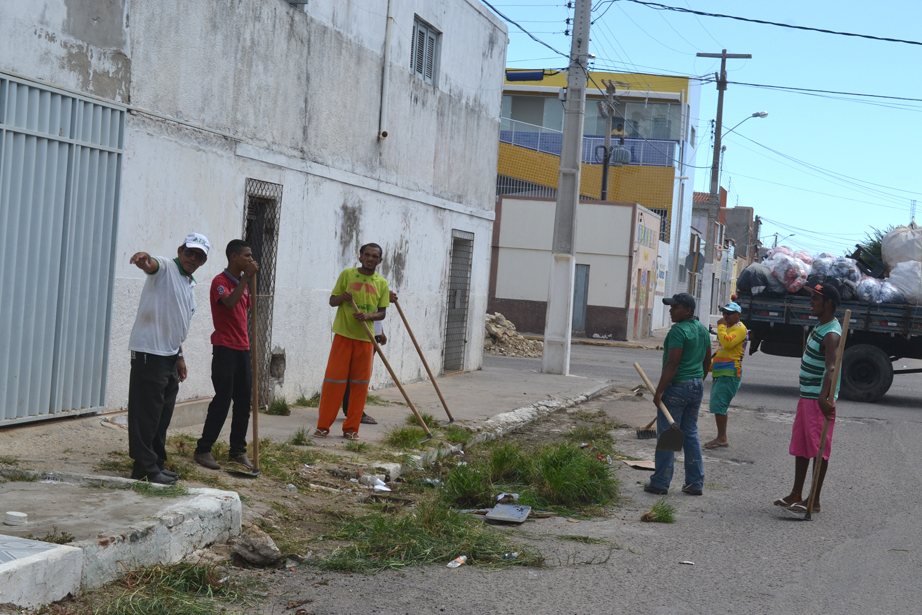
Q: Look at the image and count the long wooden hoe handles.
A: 5